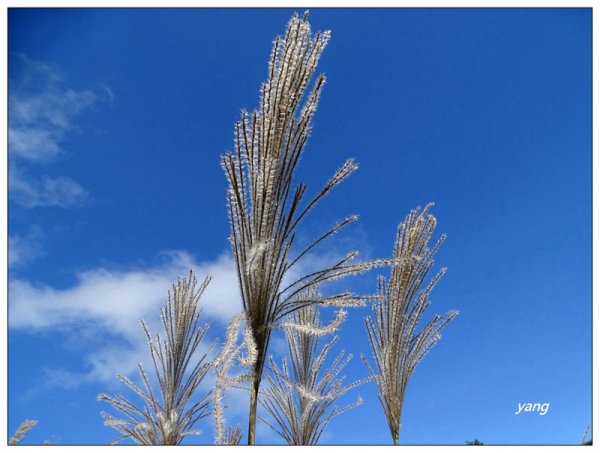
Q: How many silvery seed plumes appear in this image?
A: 4